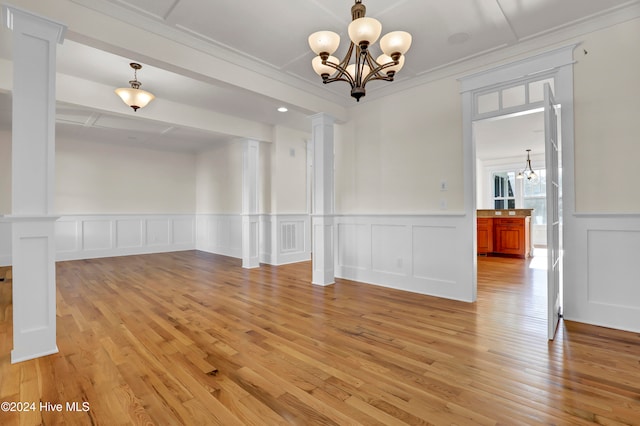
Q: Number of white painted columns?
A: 3